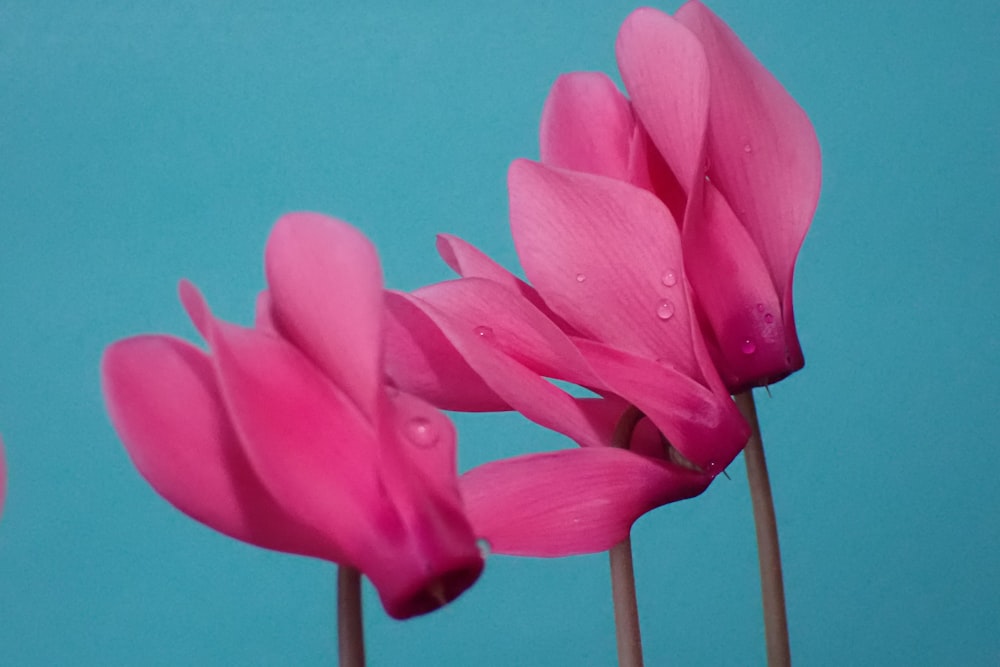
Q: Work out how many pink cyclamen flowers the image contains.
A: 3